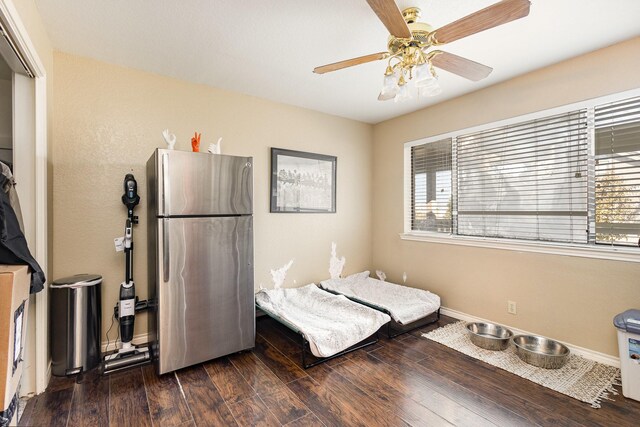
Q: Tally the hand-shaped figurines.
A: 3